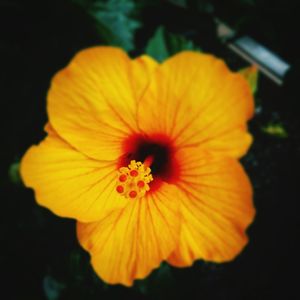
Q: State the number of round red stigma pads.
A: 5